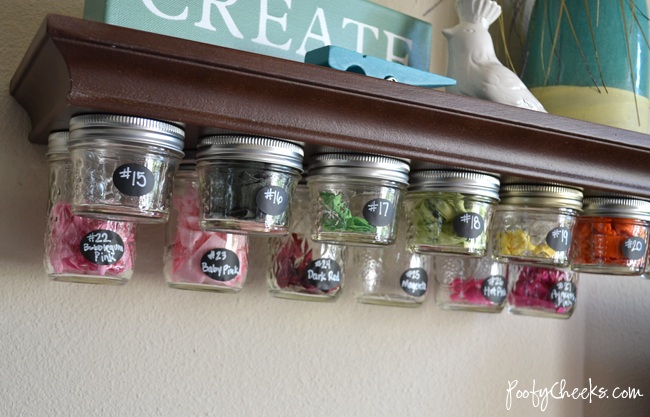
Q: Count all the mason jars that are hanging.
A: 12